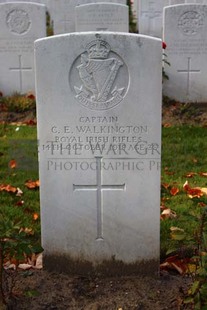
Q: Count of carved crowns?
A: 1